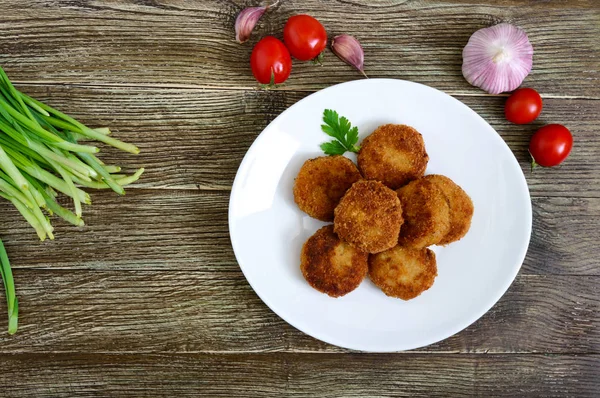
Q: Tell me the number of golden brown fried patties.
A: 7